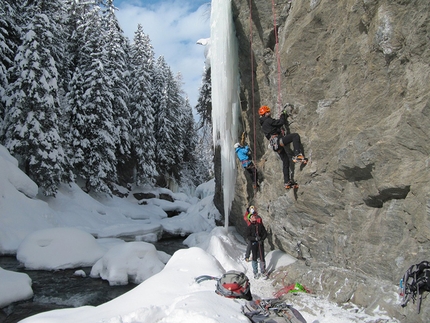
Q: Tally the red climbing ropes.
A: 2